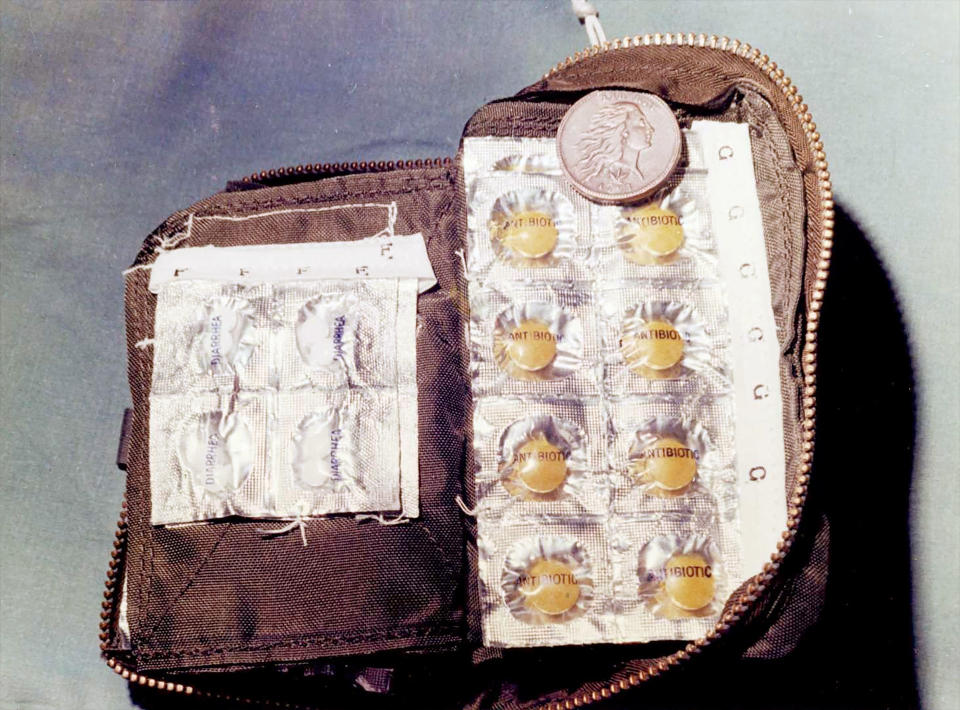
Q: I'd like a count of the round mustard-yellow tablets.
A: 8